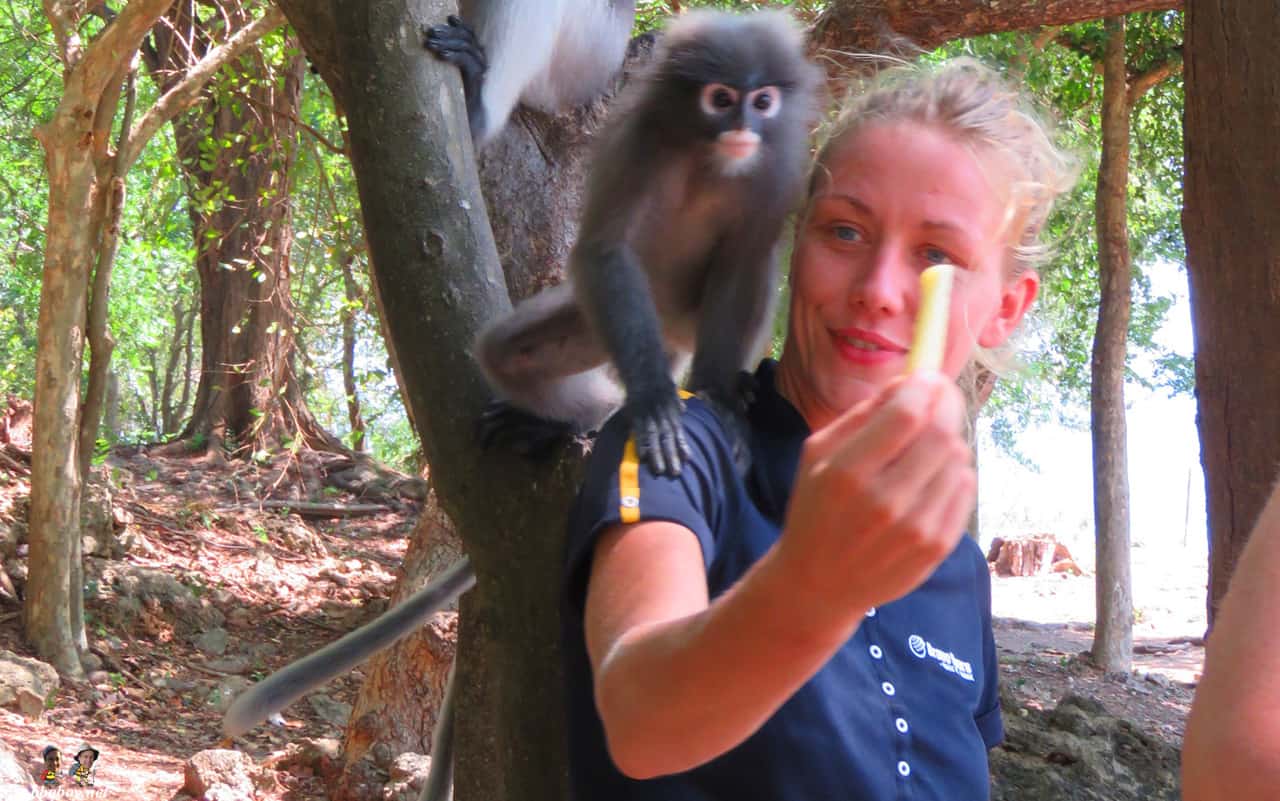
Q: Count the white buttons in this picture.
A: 6